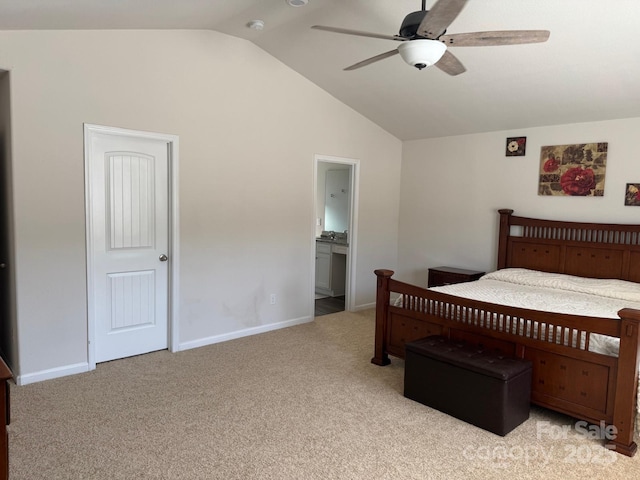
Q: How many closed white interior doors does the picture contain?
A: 1